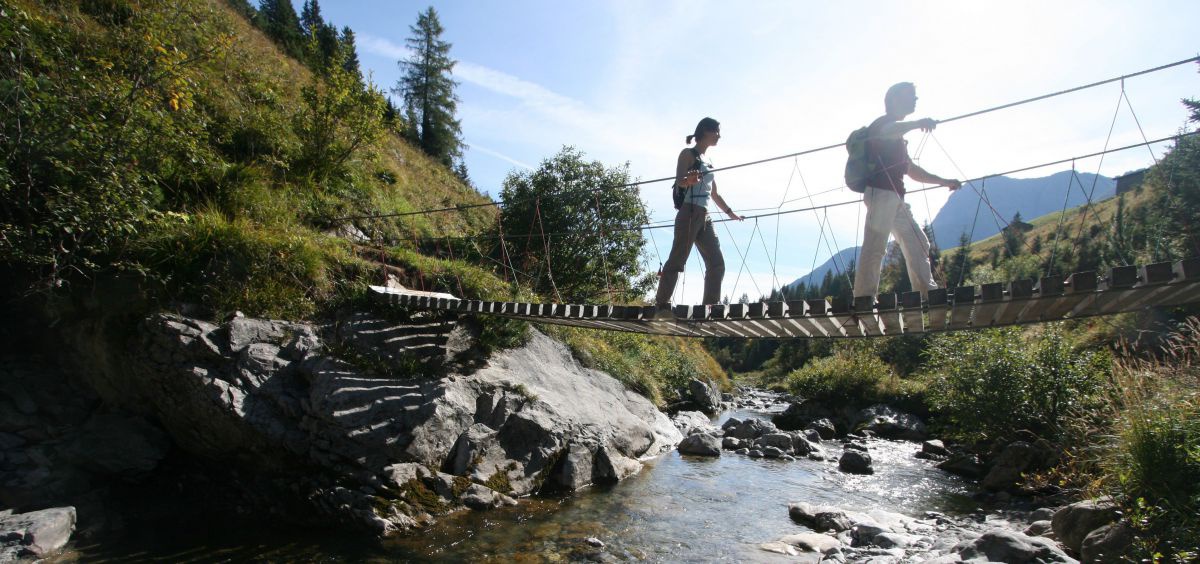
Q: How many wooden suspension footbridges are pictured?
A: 1